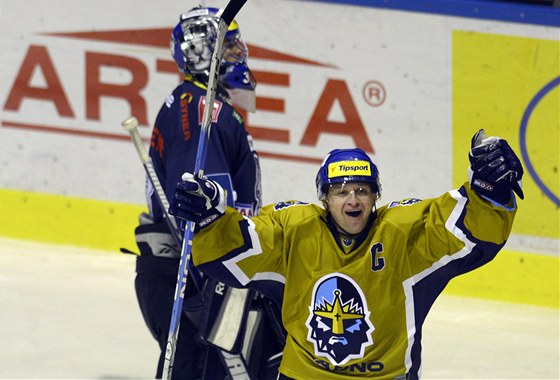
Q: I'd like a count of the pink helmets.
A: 0